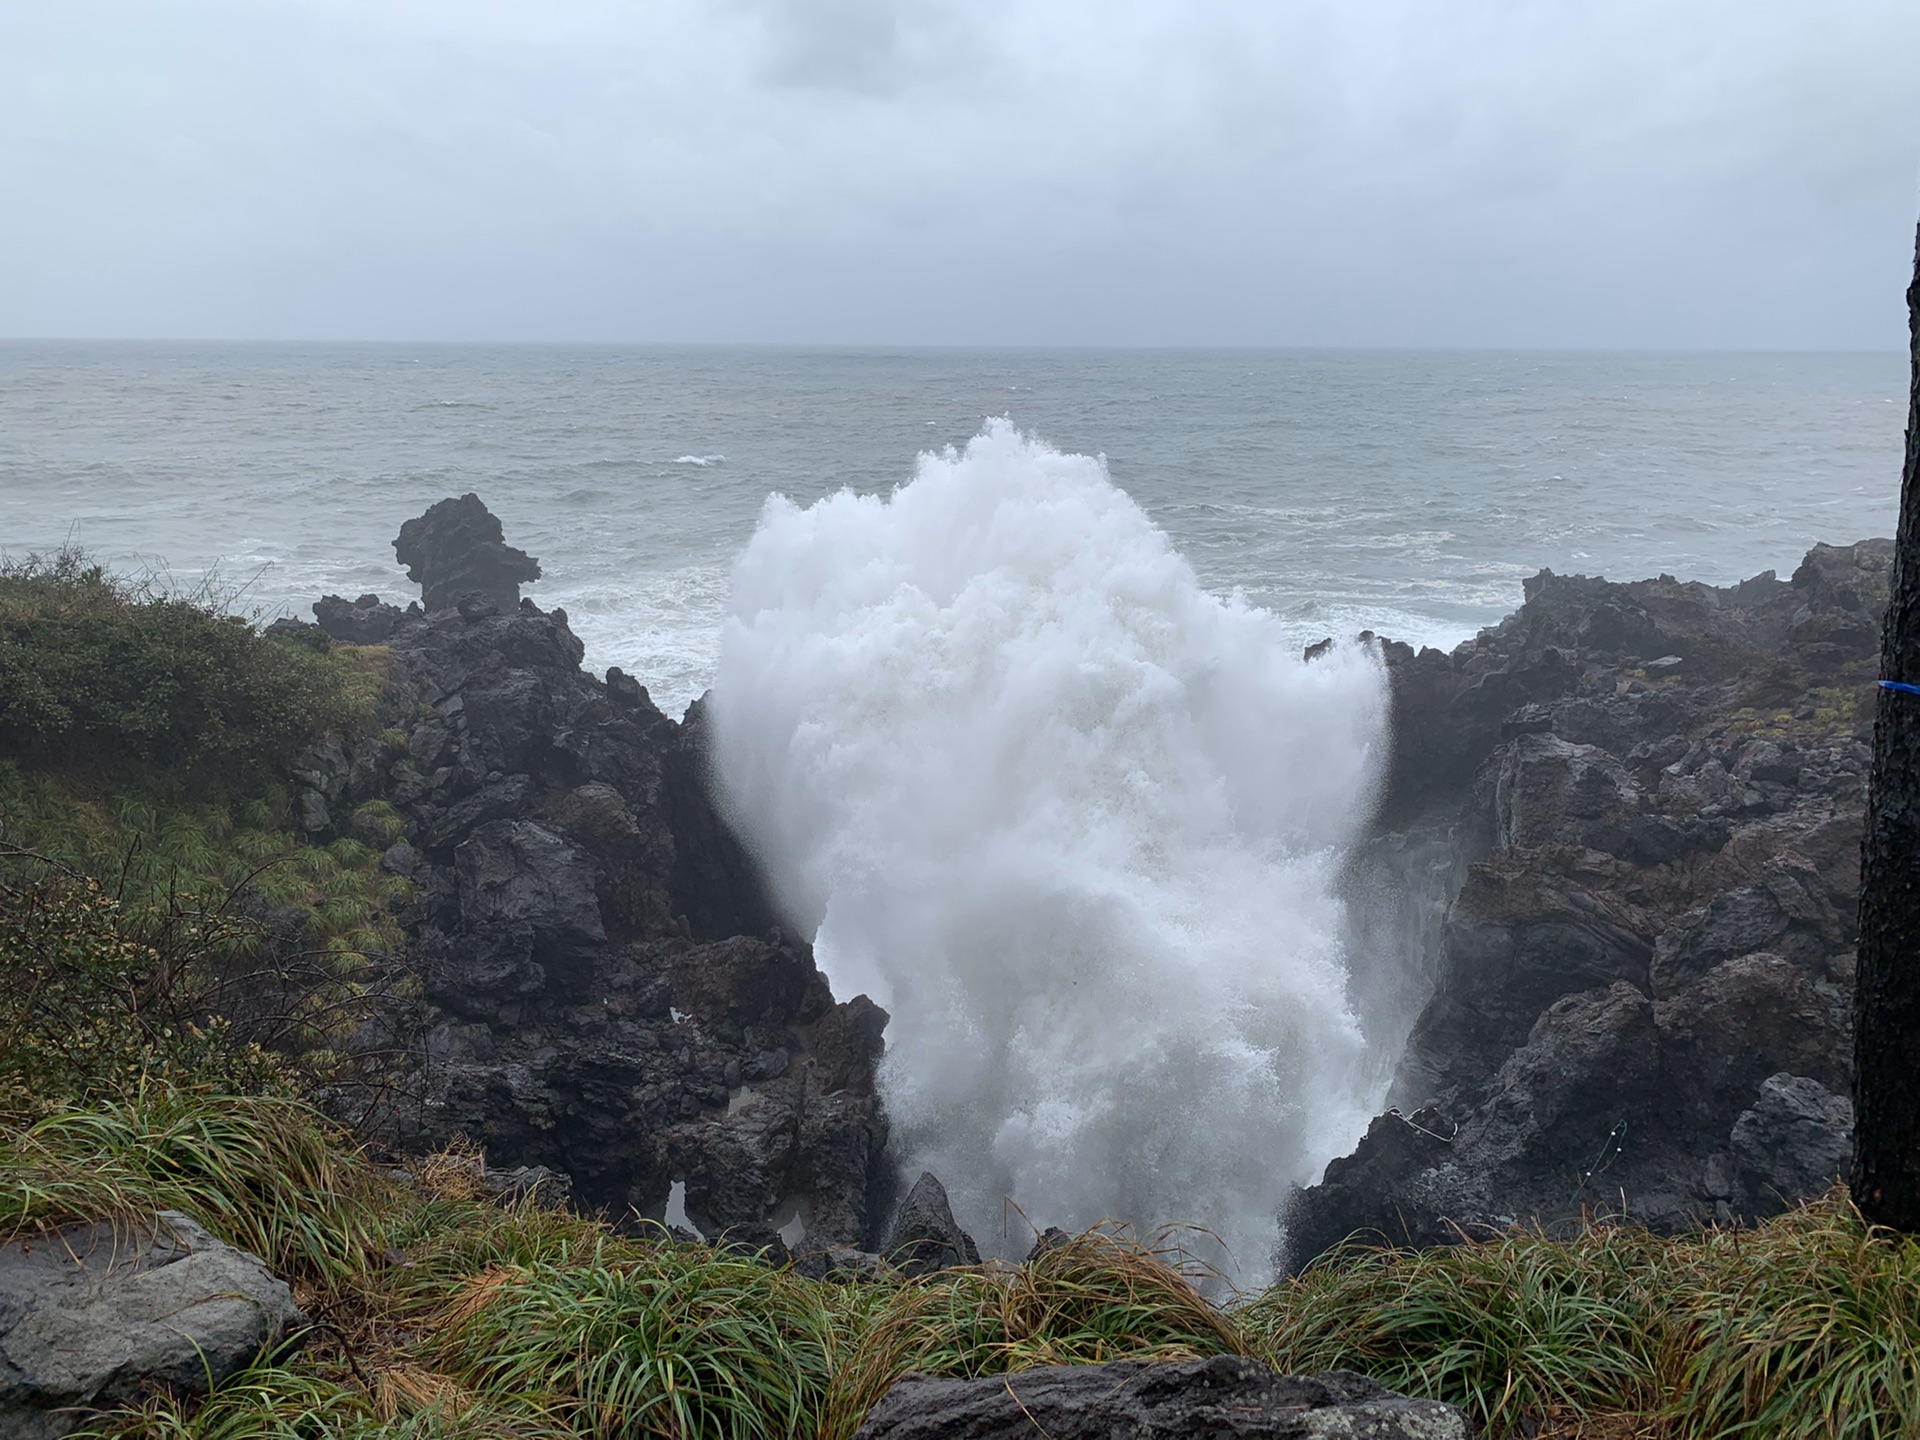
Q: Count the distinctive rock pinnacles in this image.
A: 1